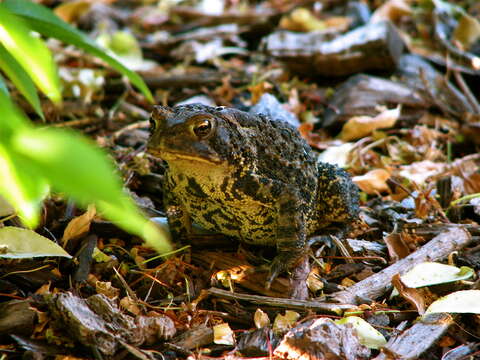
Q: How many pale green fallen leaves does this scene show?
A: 4